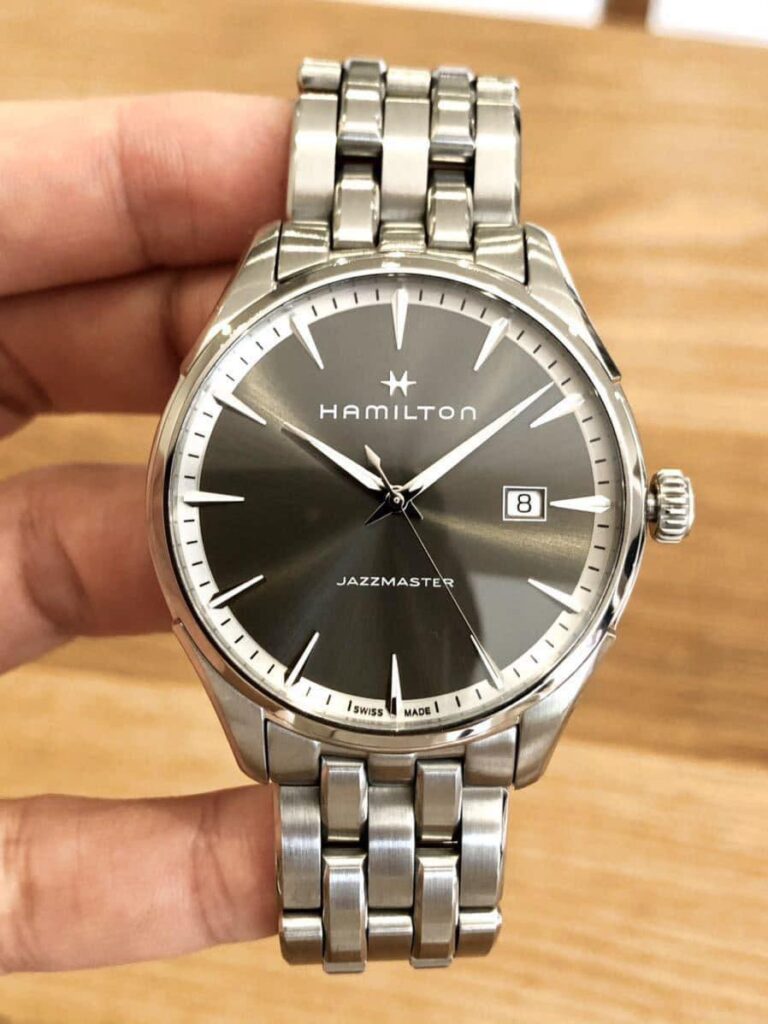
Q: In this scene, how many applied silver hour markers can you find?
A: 12